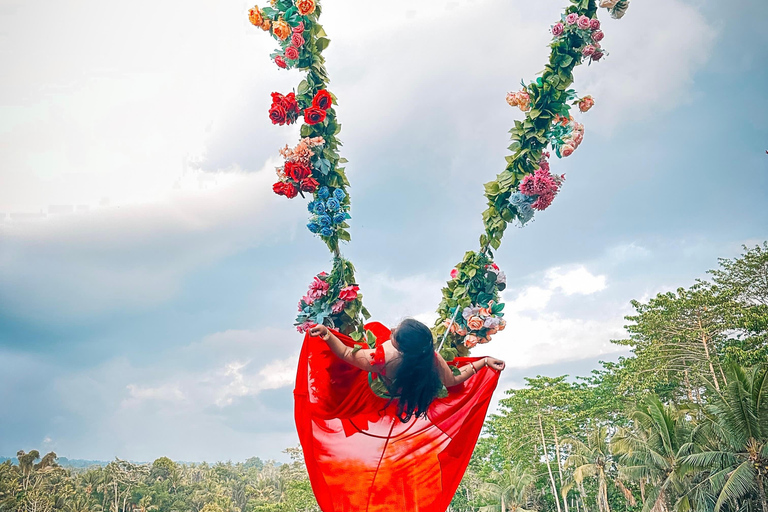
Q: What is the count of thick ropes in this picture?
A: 2